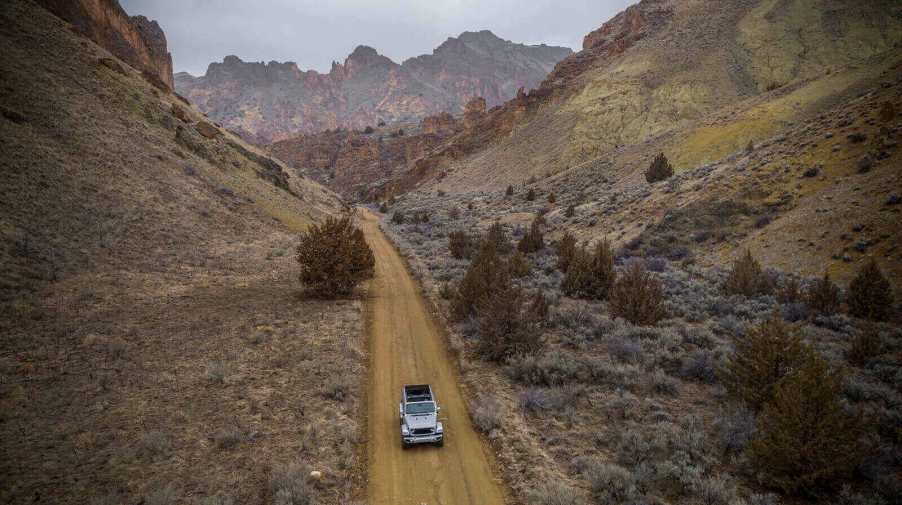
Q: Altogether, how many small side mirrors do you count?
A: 2